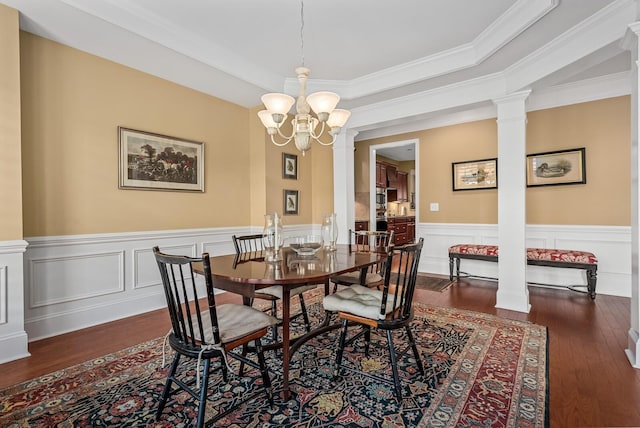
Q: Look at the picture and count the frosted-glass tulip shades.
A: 5